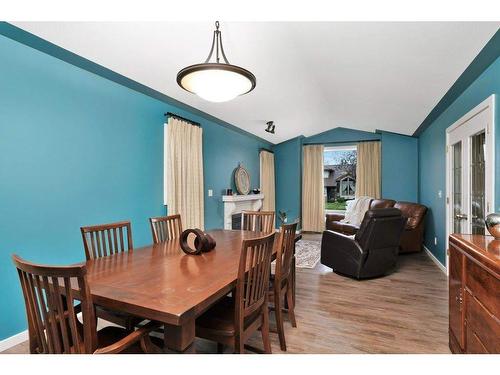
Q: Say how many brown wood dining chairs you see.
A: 6